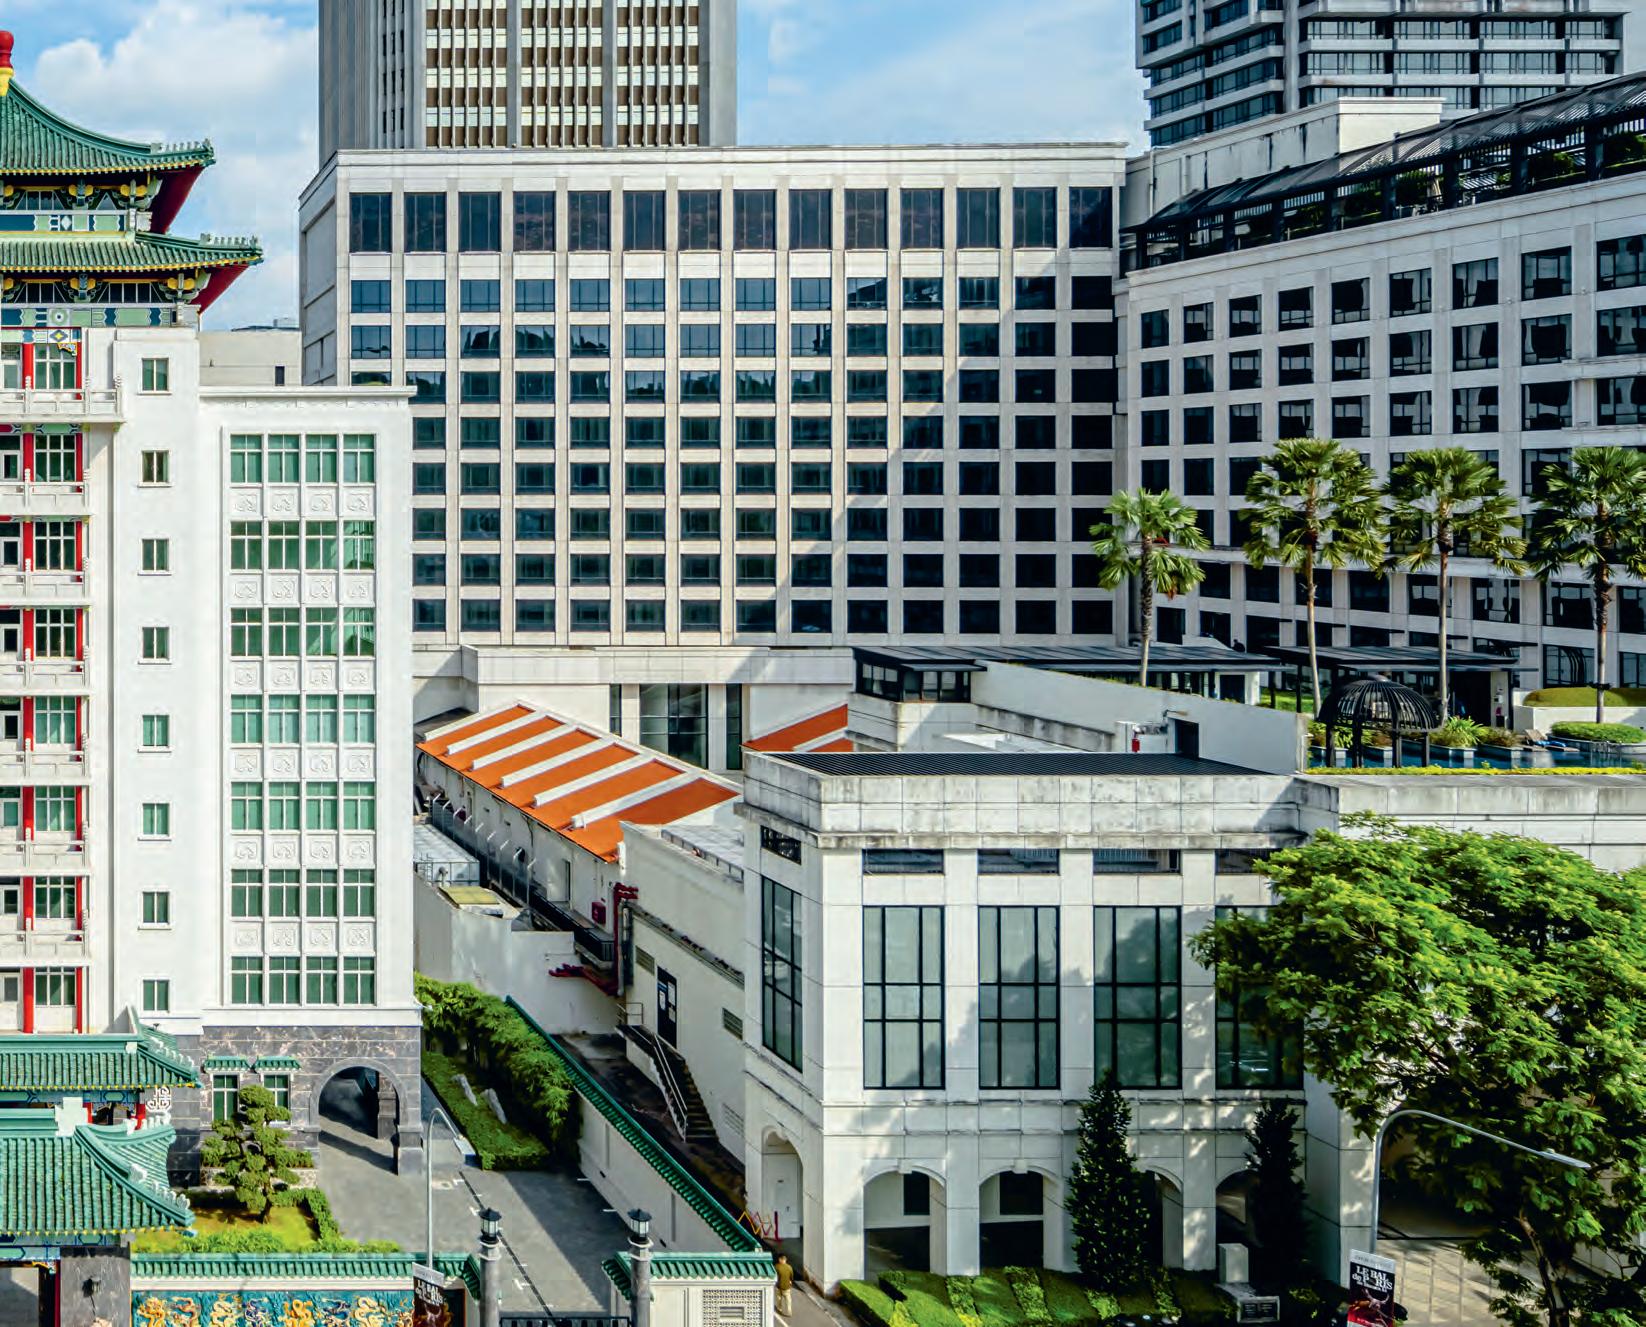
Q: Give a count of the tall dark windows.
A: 14